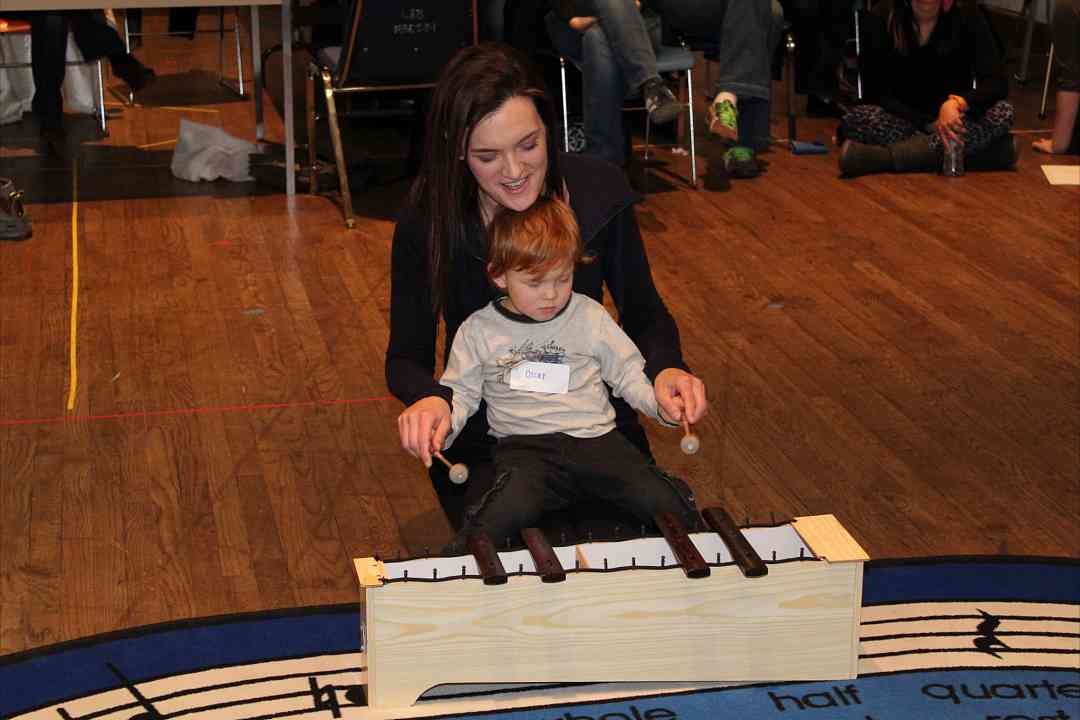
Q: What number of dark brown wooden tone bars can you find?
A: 4